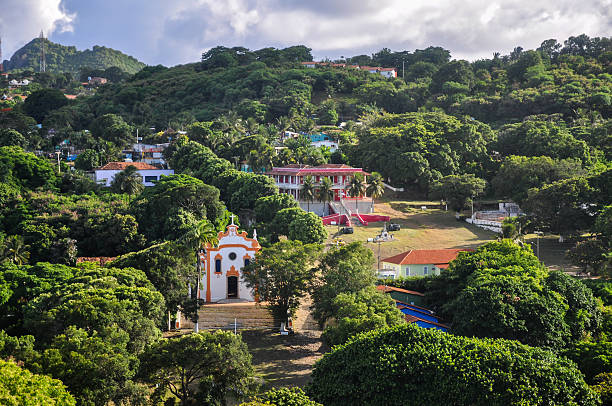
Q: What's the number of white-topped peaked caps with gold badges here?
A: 0